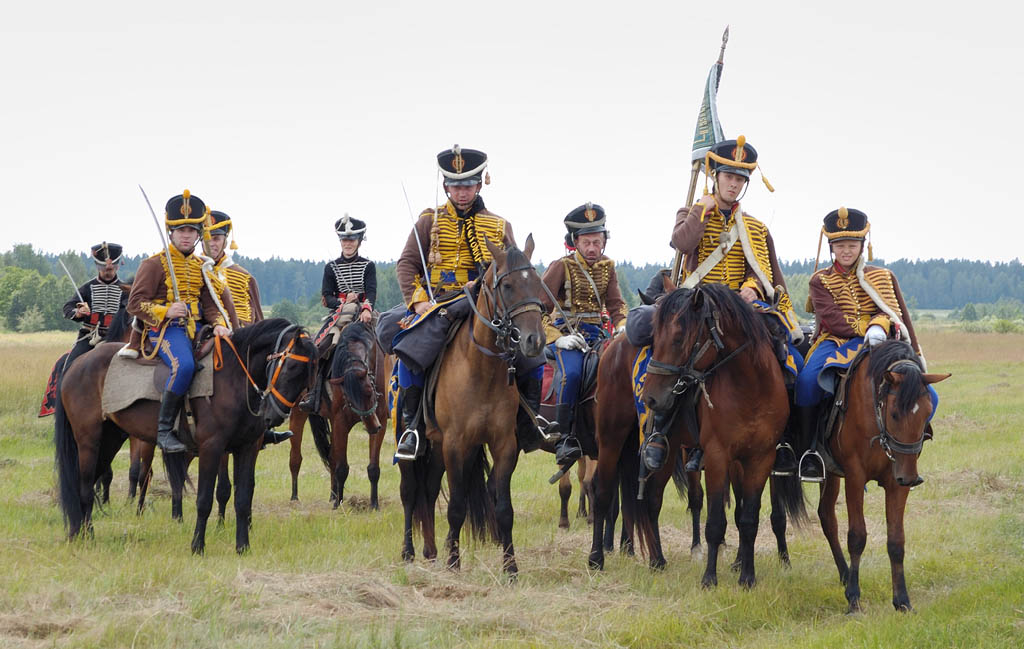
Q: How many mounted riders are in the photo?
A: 8